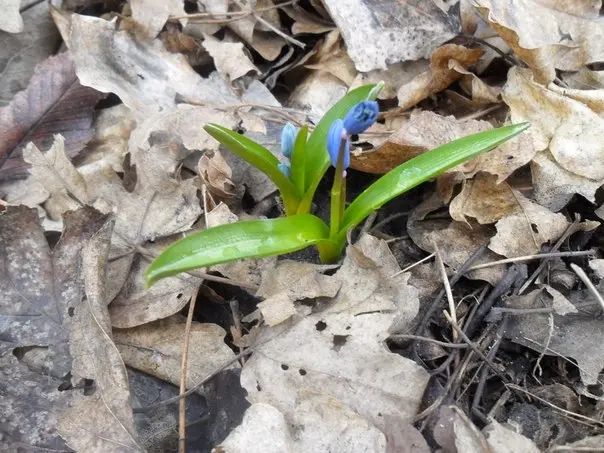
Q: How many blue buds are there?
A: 4